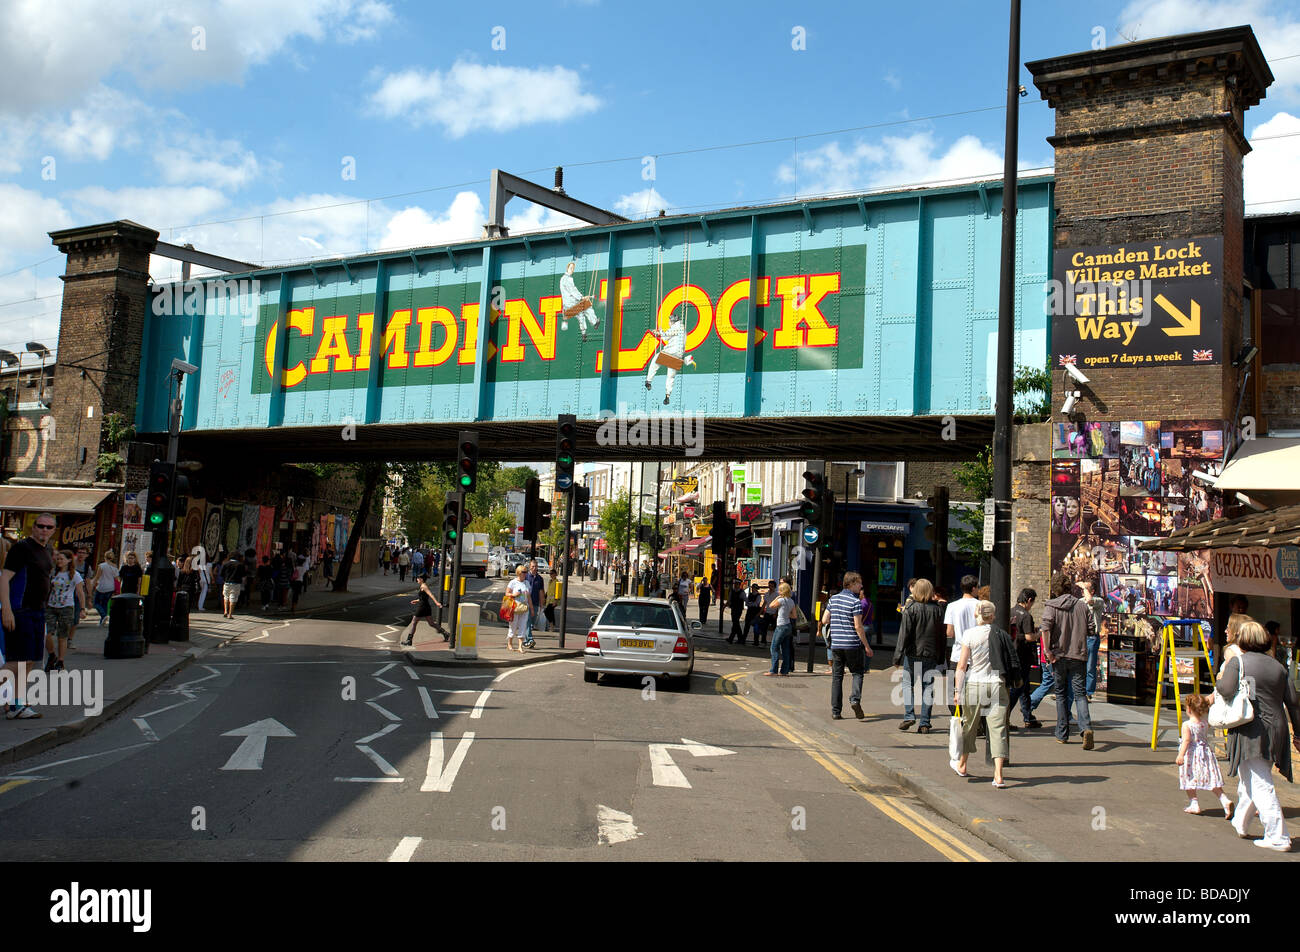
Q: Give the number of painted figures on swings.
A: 2